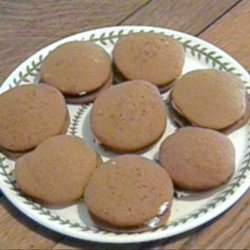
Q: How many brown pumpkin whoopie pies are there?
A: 8